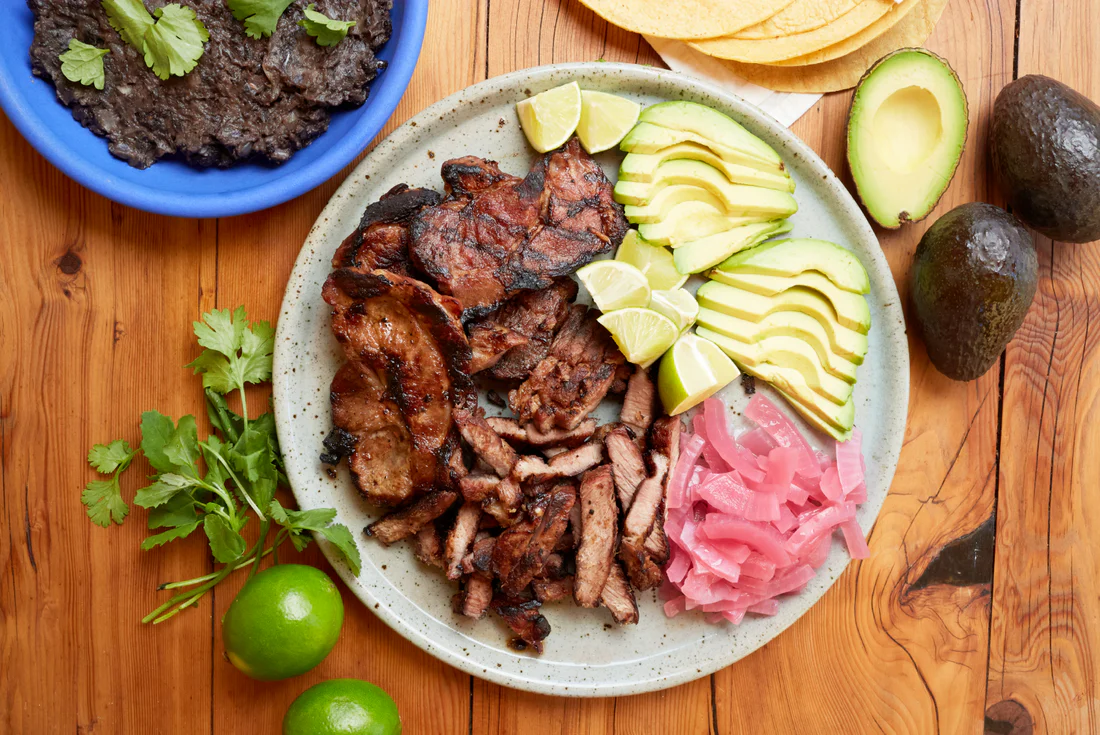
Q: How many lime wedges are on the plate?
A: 7